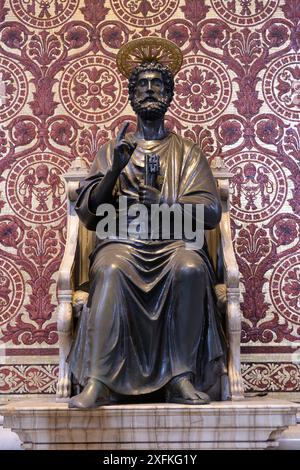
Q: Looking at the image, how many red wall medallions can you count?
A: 11